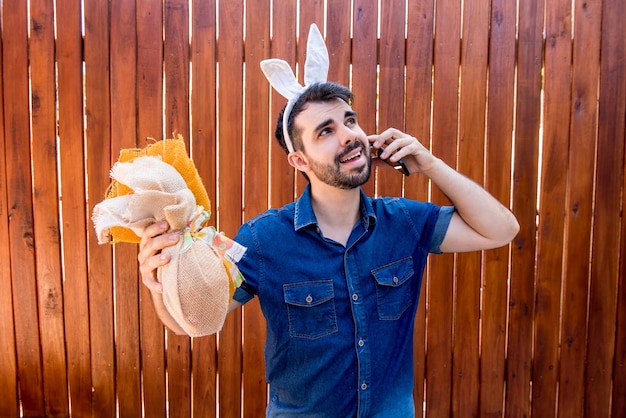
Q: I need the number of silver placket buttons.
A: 3